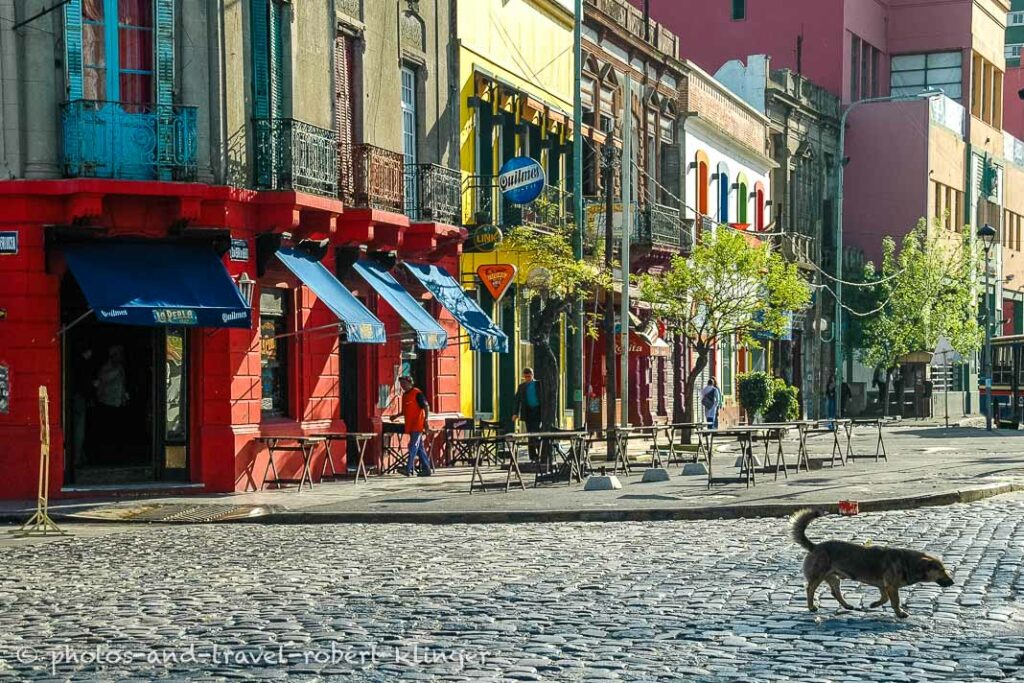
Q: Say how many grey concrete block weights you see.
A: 4